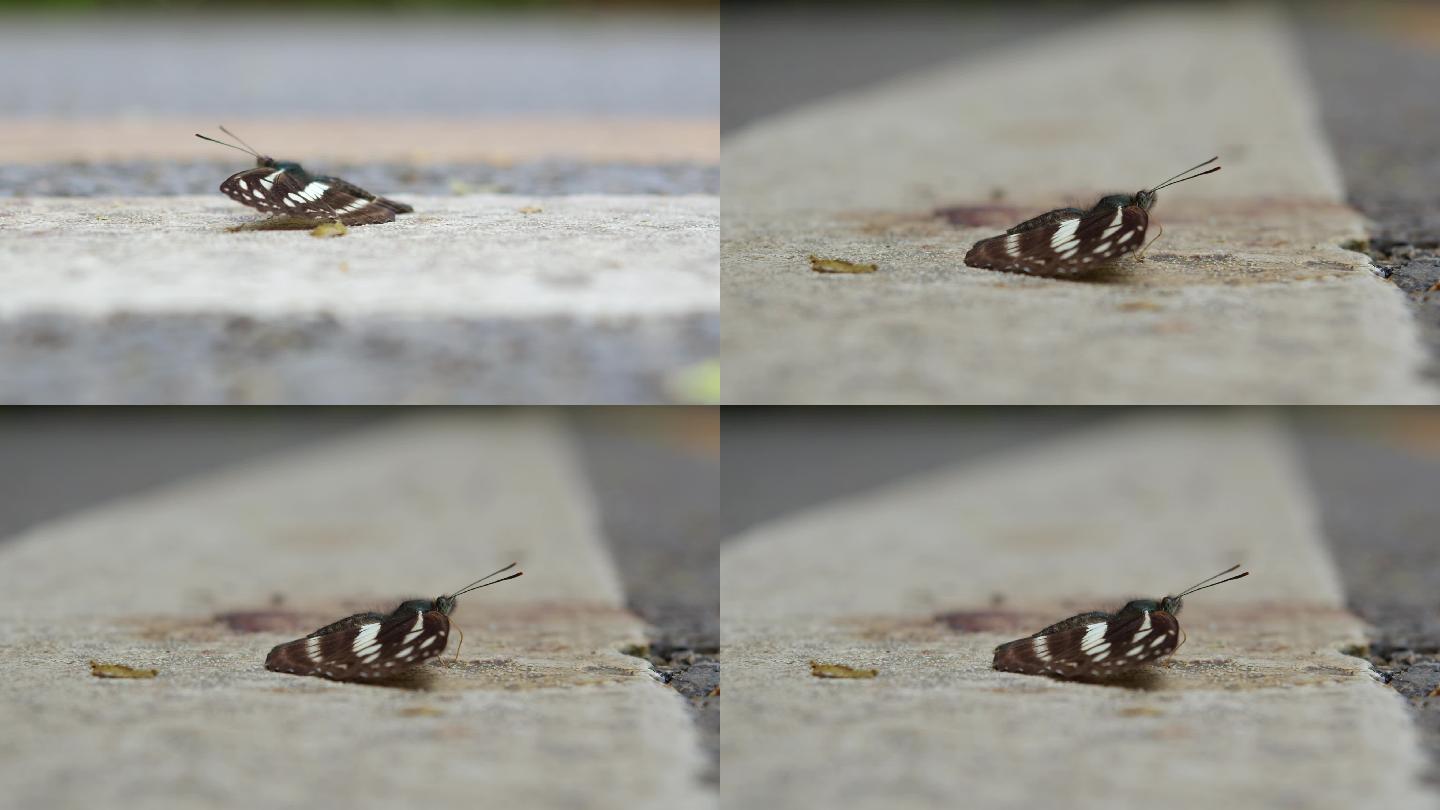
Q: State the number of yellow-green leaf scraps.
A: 4